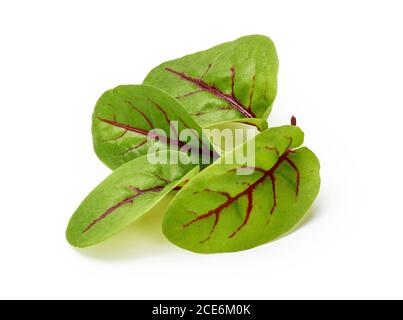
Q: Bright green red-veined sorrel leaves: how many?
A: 4